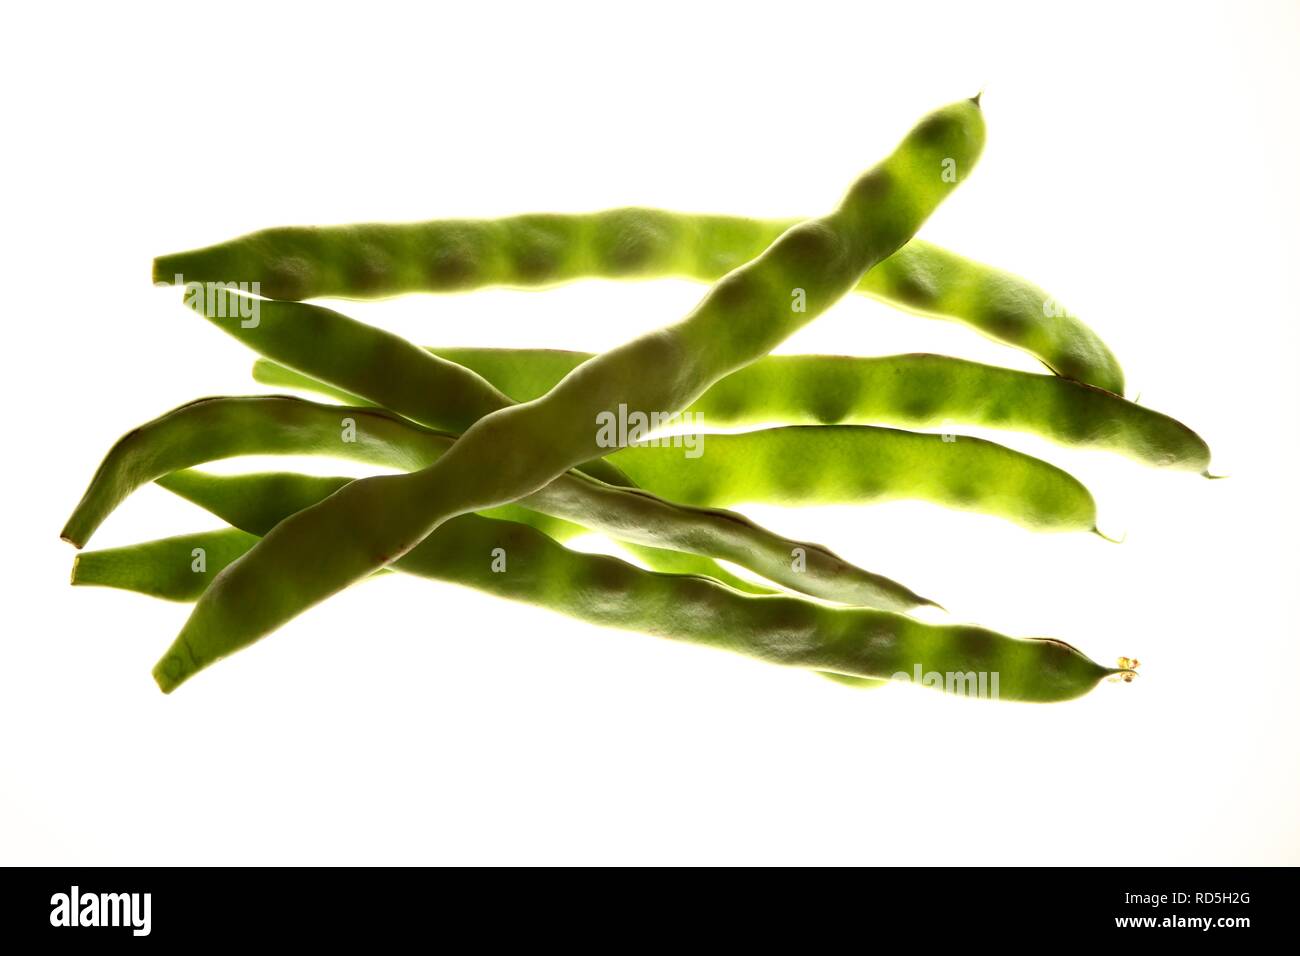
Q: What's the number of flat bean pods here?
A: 7